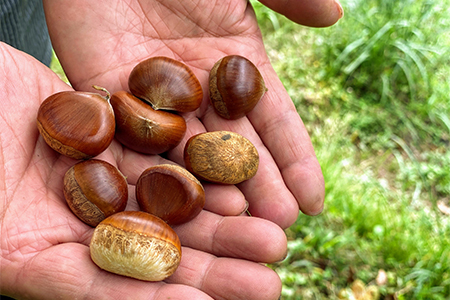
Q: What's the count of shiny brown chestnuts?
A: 8